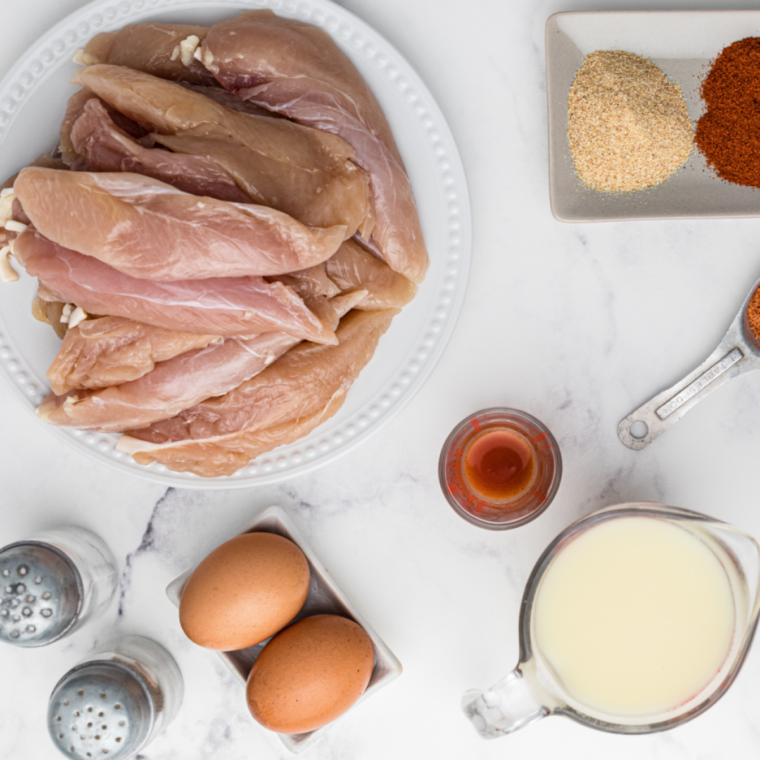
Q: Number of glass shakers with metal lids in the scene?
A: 2